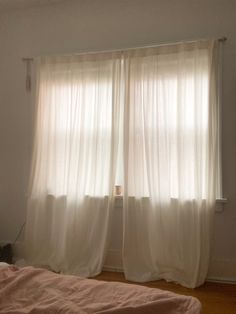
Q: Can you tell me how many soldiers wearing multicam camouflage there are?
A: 0